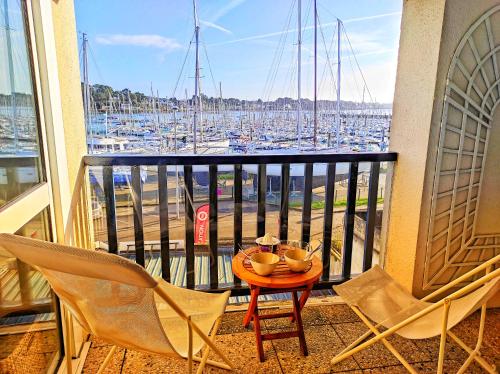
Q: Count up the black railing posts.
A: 12